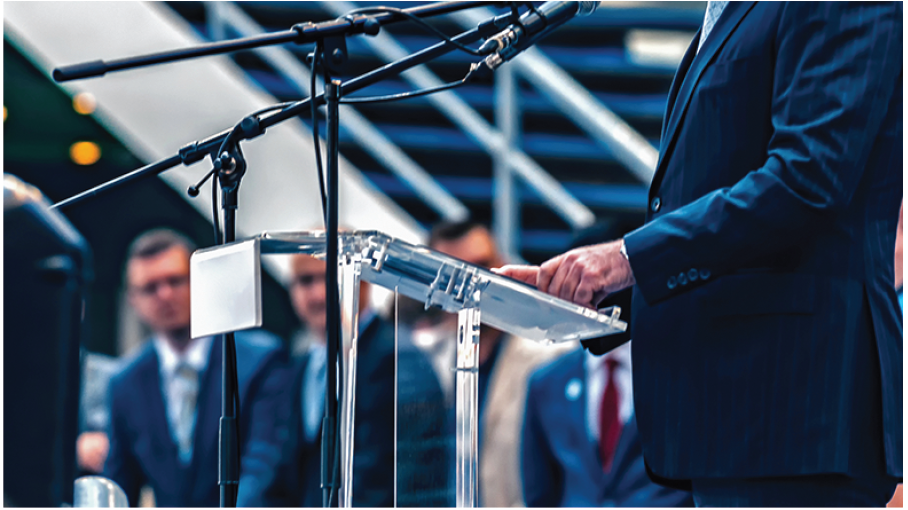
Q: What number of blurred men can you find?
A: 4